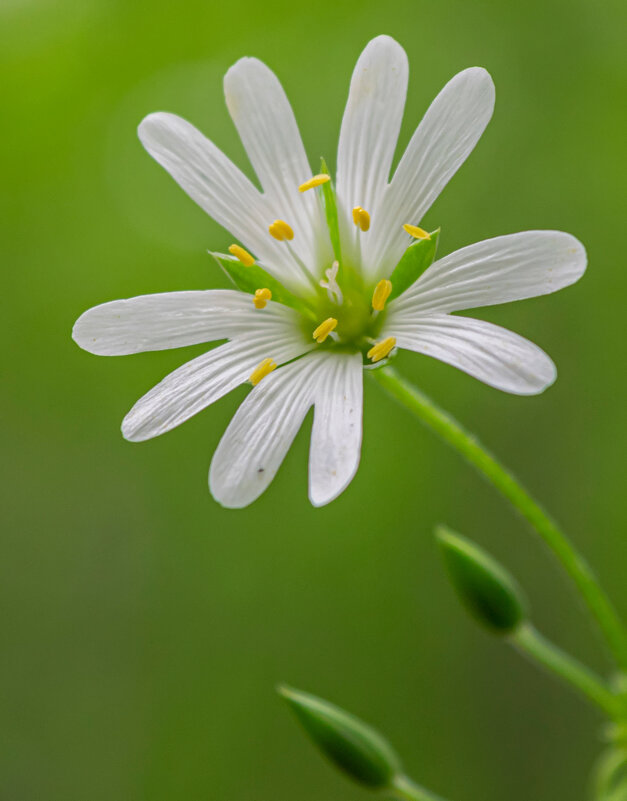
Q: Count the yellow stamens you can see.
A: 10